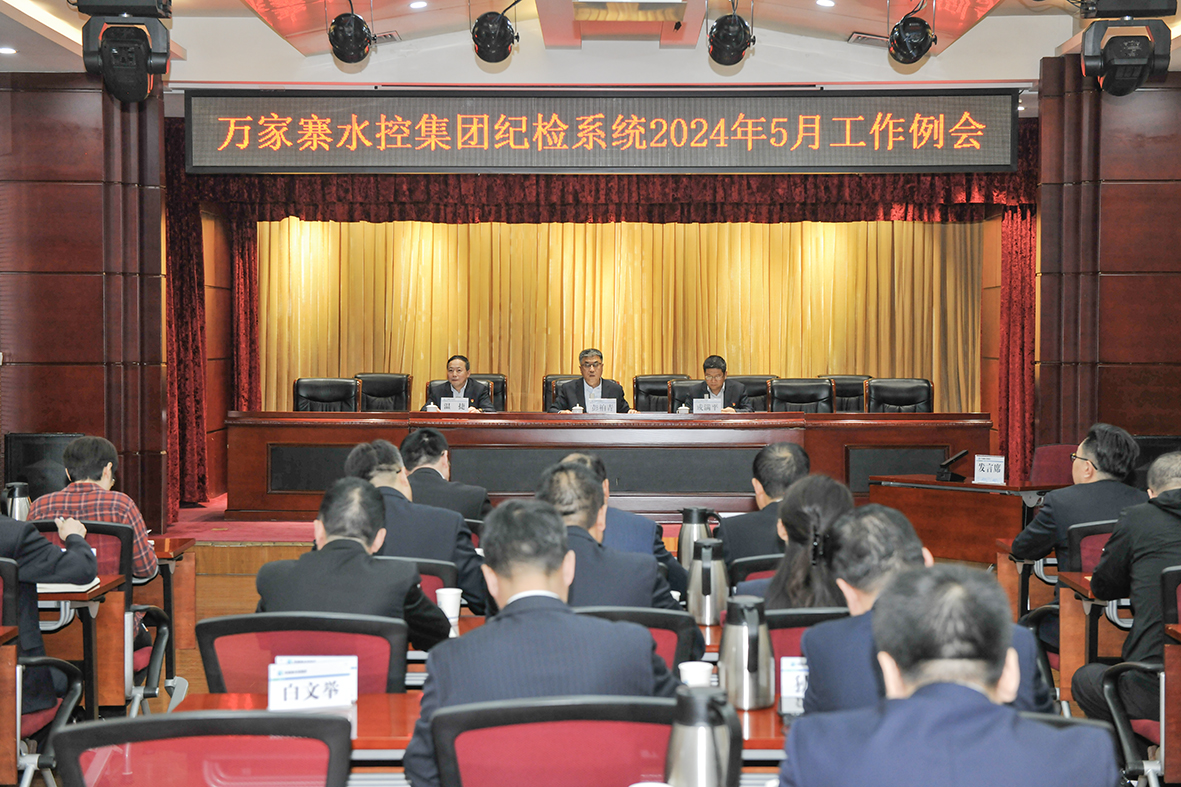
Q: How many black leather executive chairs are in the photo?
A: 12